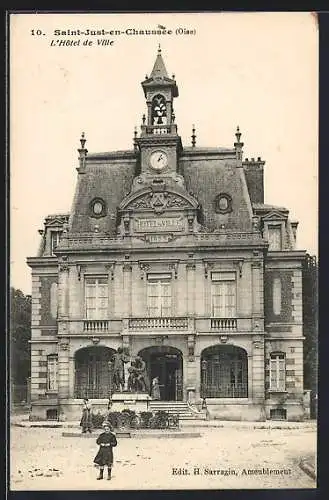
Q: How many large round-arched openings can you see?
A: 3